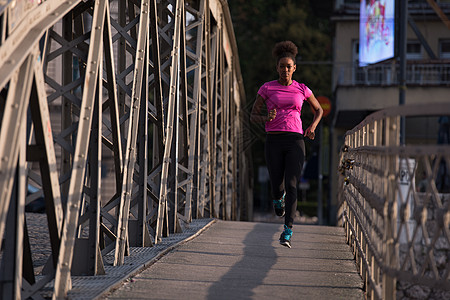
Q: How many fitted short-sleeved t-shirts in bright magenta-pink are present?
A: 1